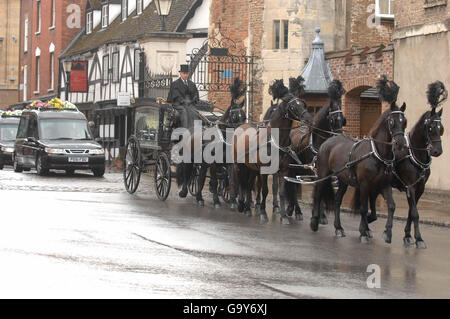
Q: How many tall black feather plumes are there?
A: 6